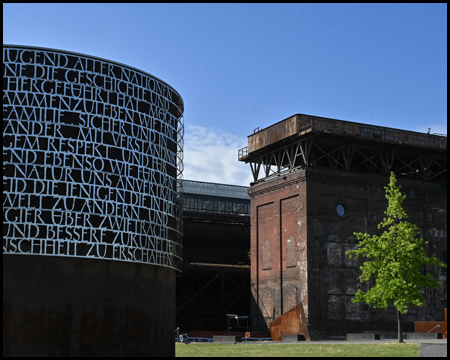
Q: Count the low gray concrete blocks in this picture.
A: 4